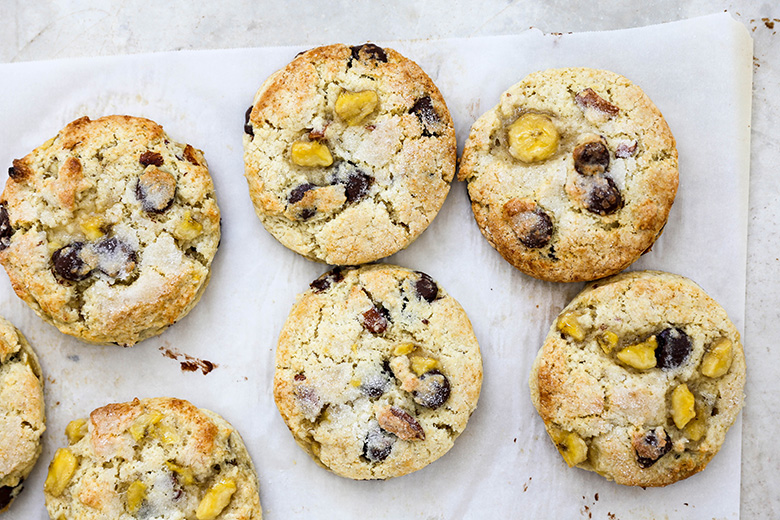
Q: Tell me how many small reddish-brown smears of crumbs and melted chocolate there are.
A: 1